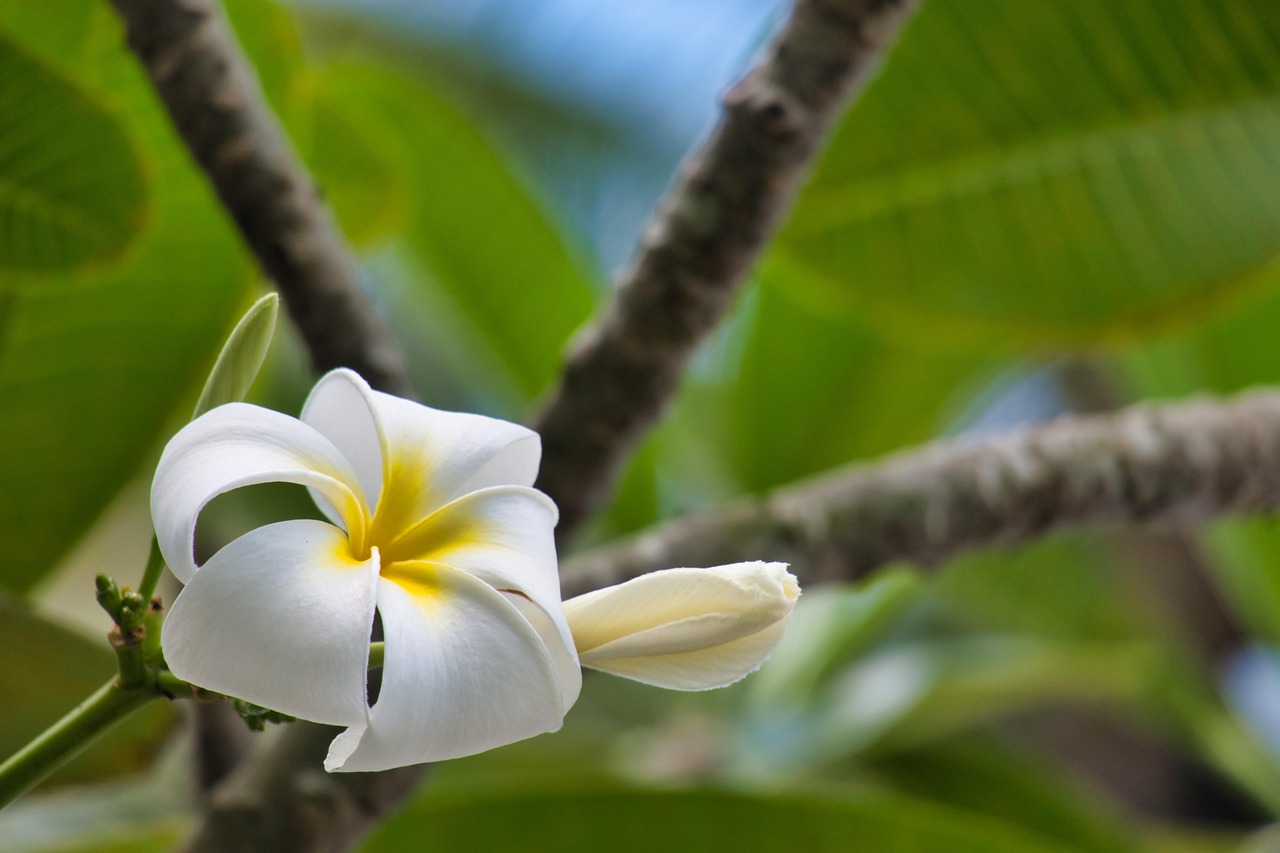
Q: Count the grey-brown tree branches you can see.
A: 3